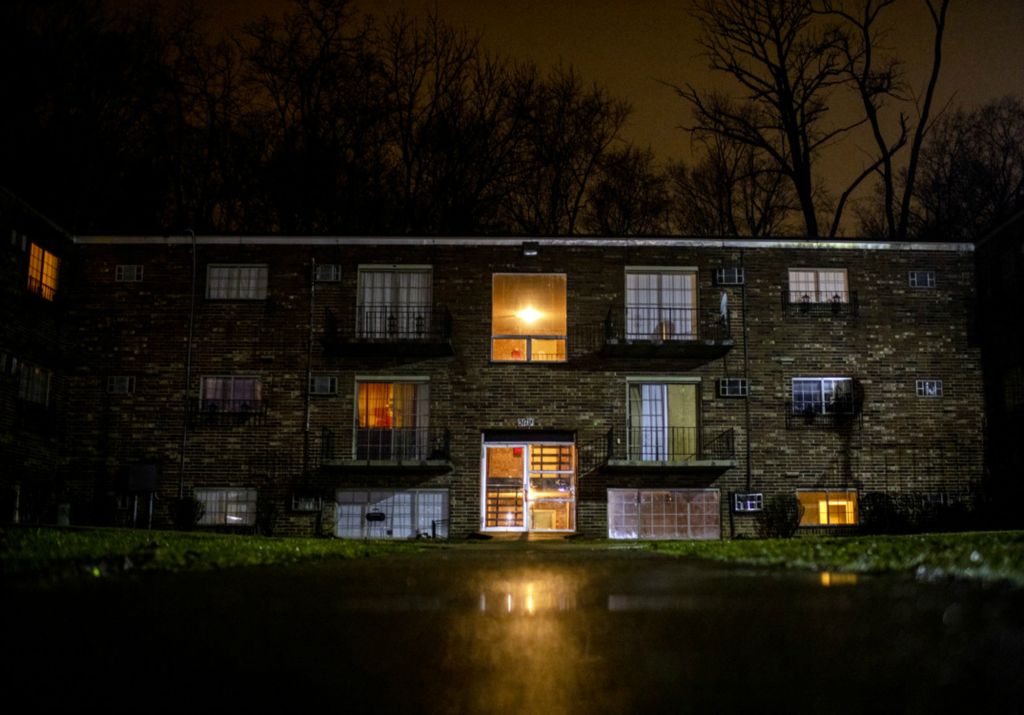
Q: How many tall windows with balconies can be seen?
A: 4